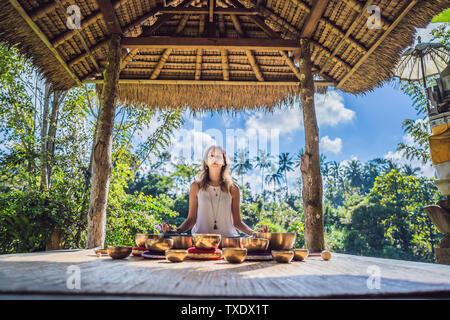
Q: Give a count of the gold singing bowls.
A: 12